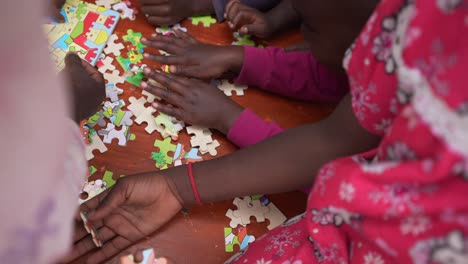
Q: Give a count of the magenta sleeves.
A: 2